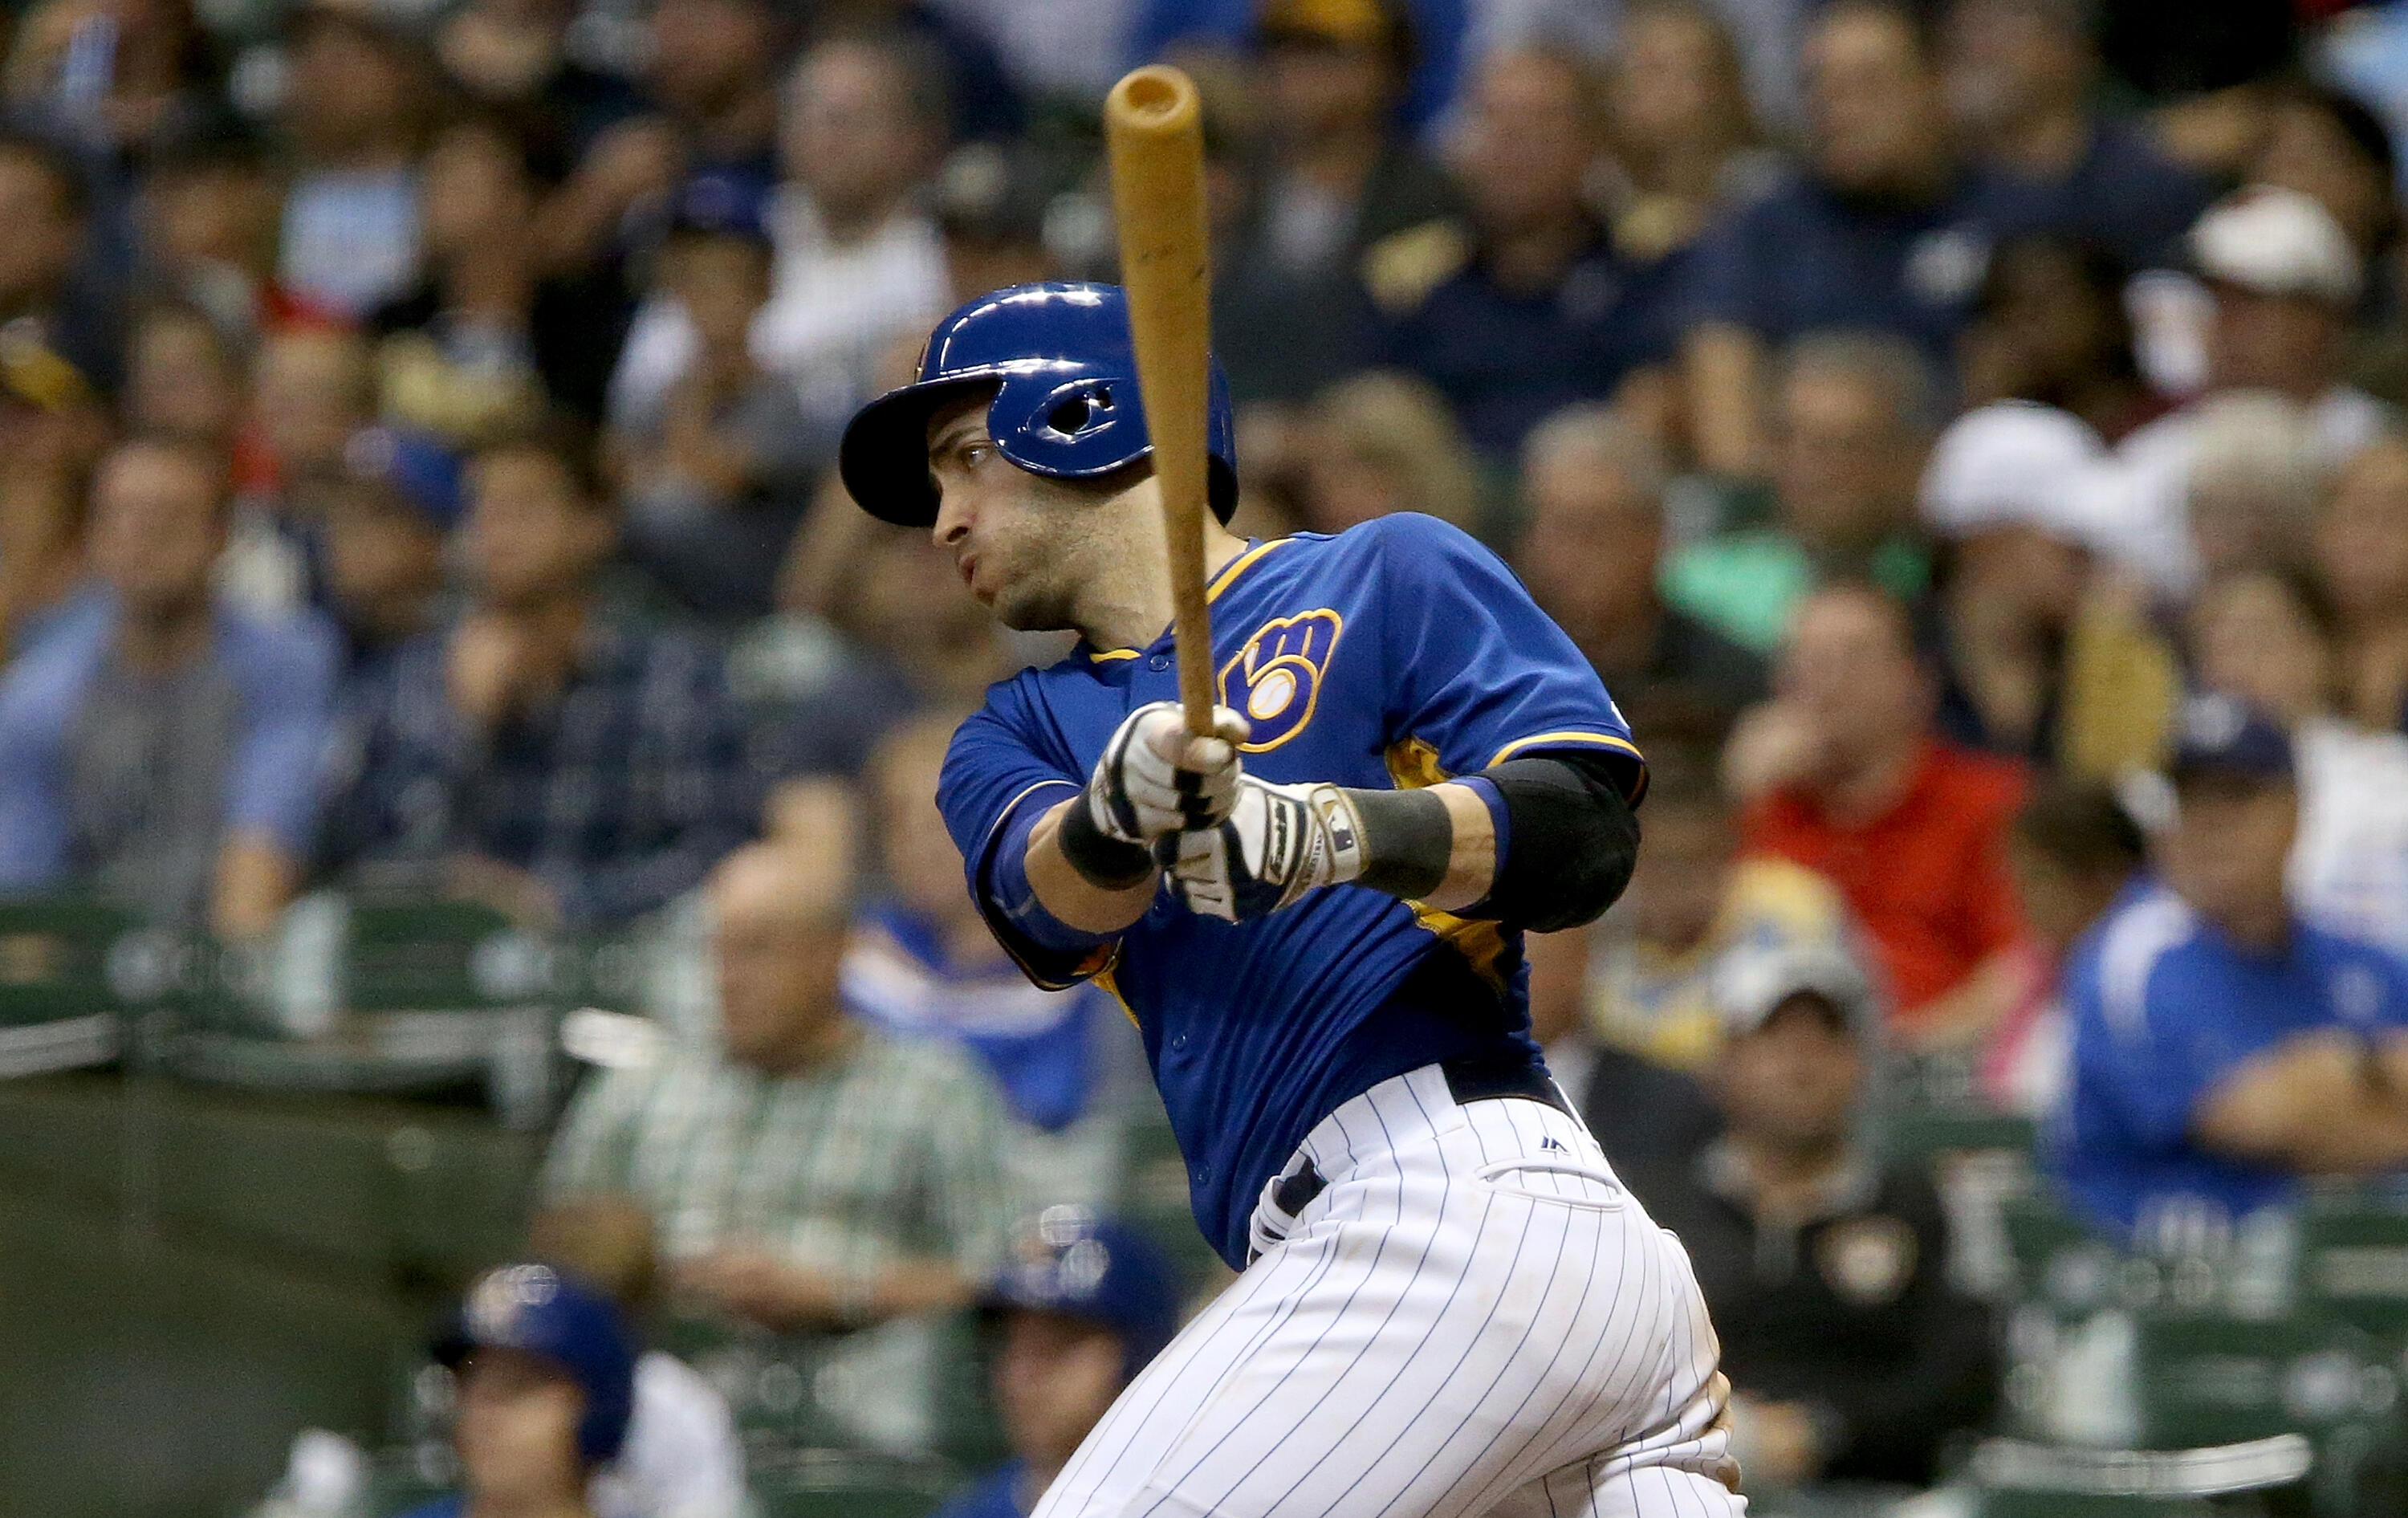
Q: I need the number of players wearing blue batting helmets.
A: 3